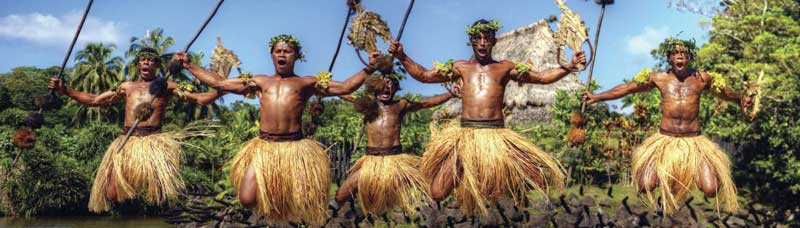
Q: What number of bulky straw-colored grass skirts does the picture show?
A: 5